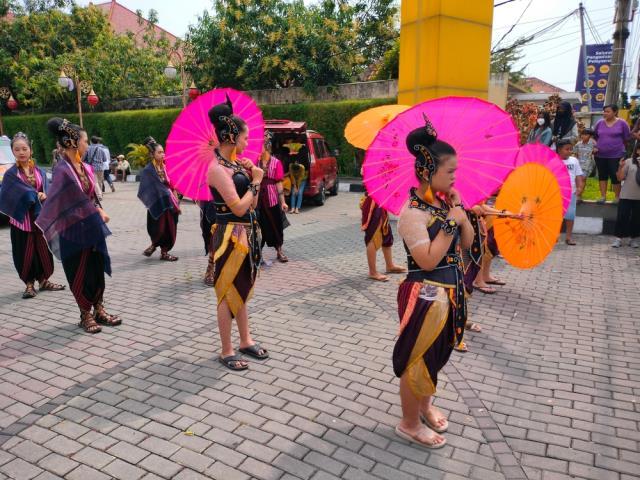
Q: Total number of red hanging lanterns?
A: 3